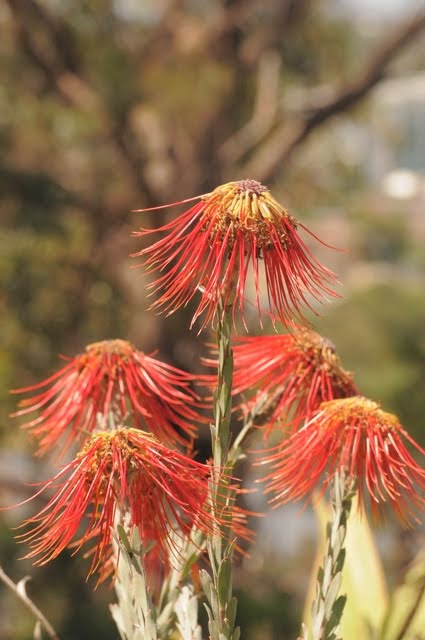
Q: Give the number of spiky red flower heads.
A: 5